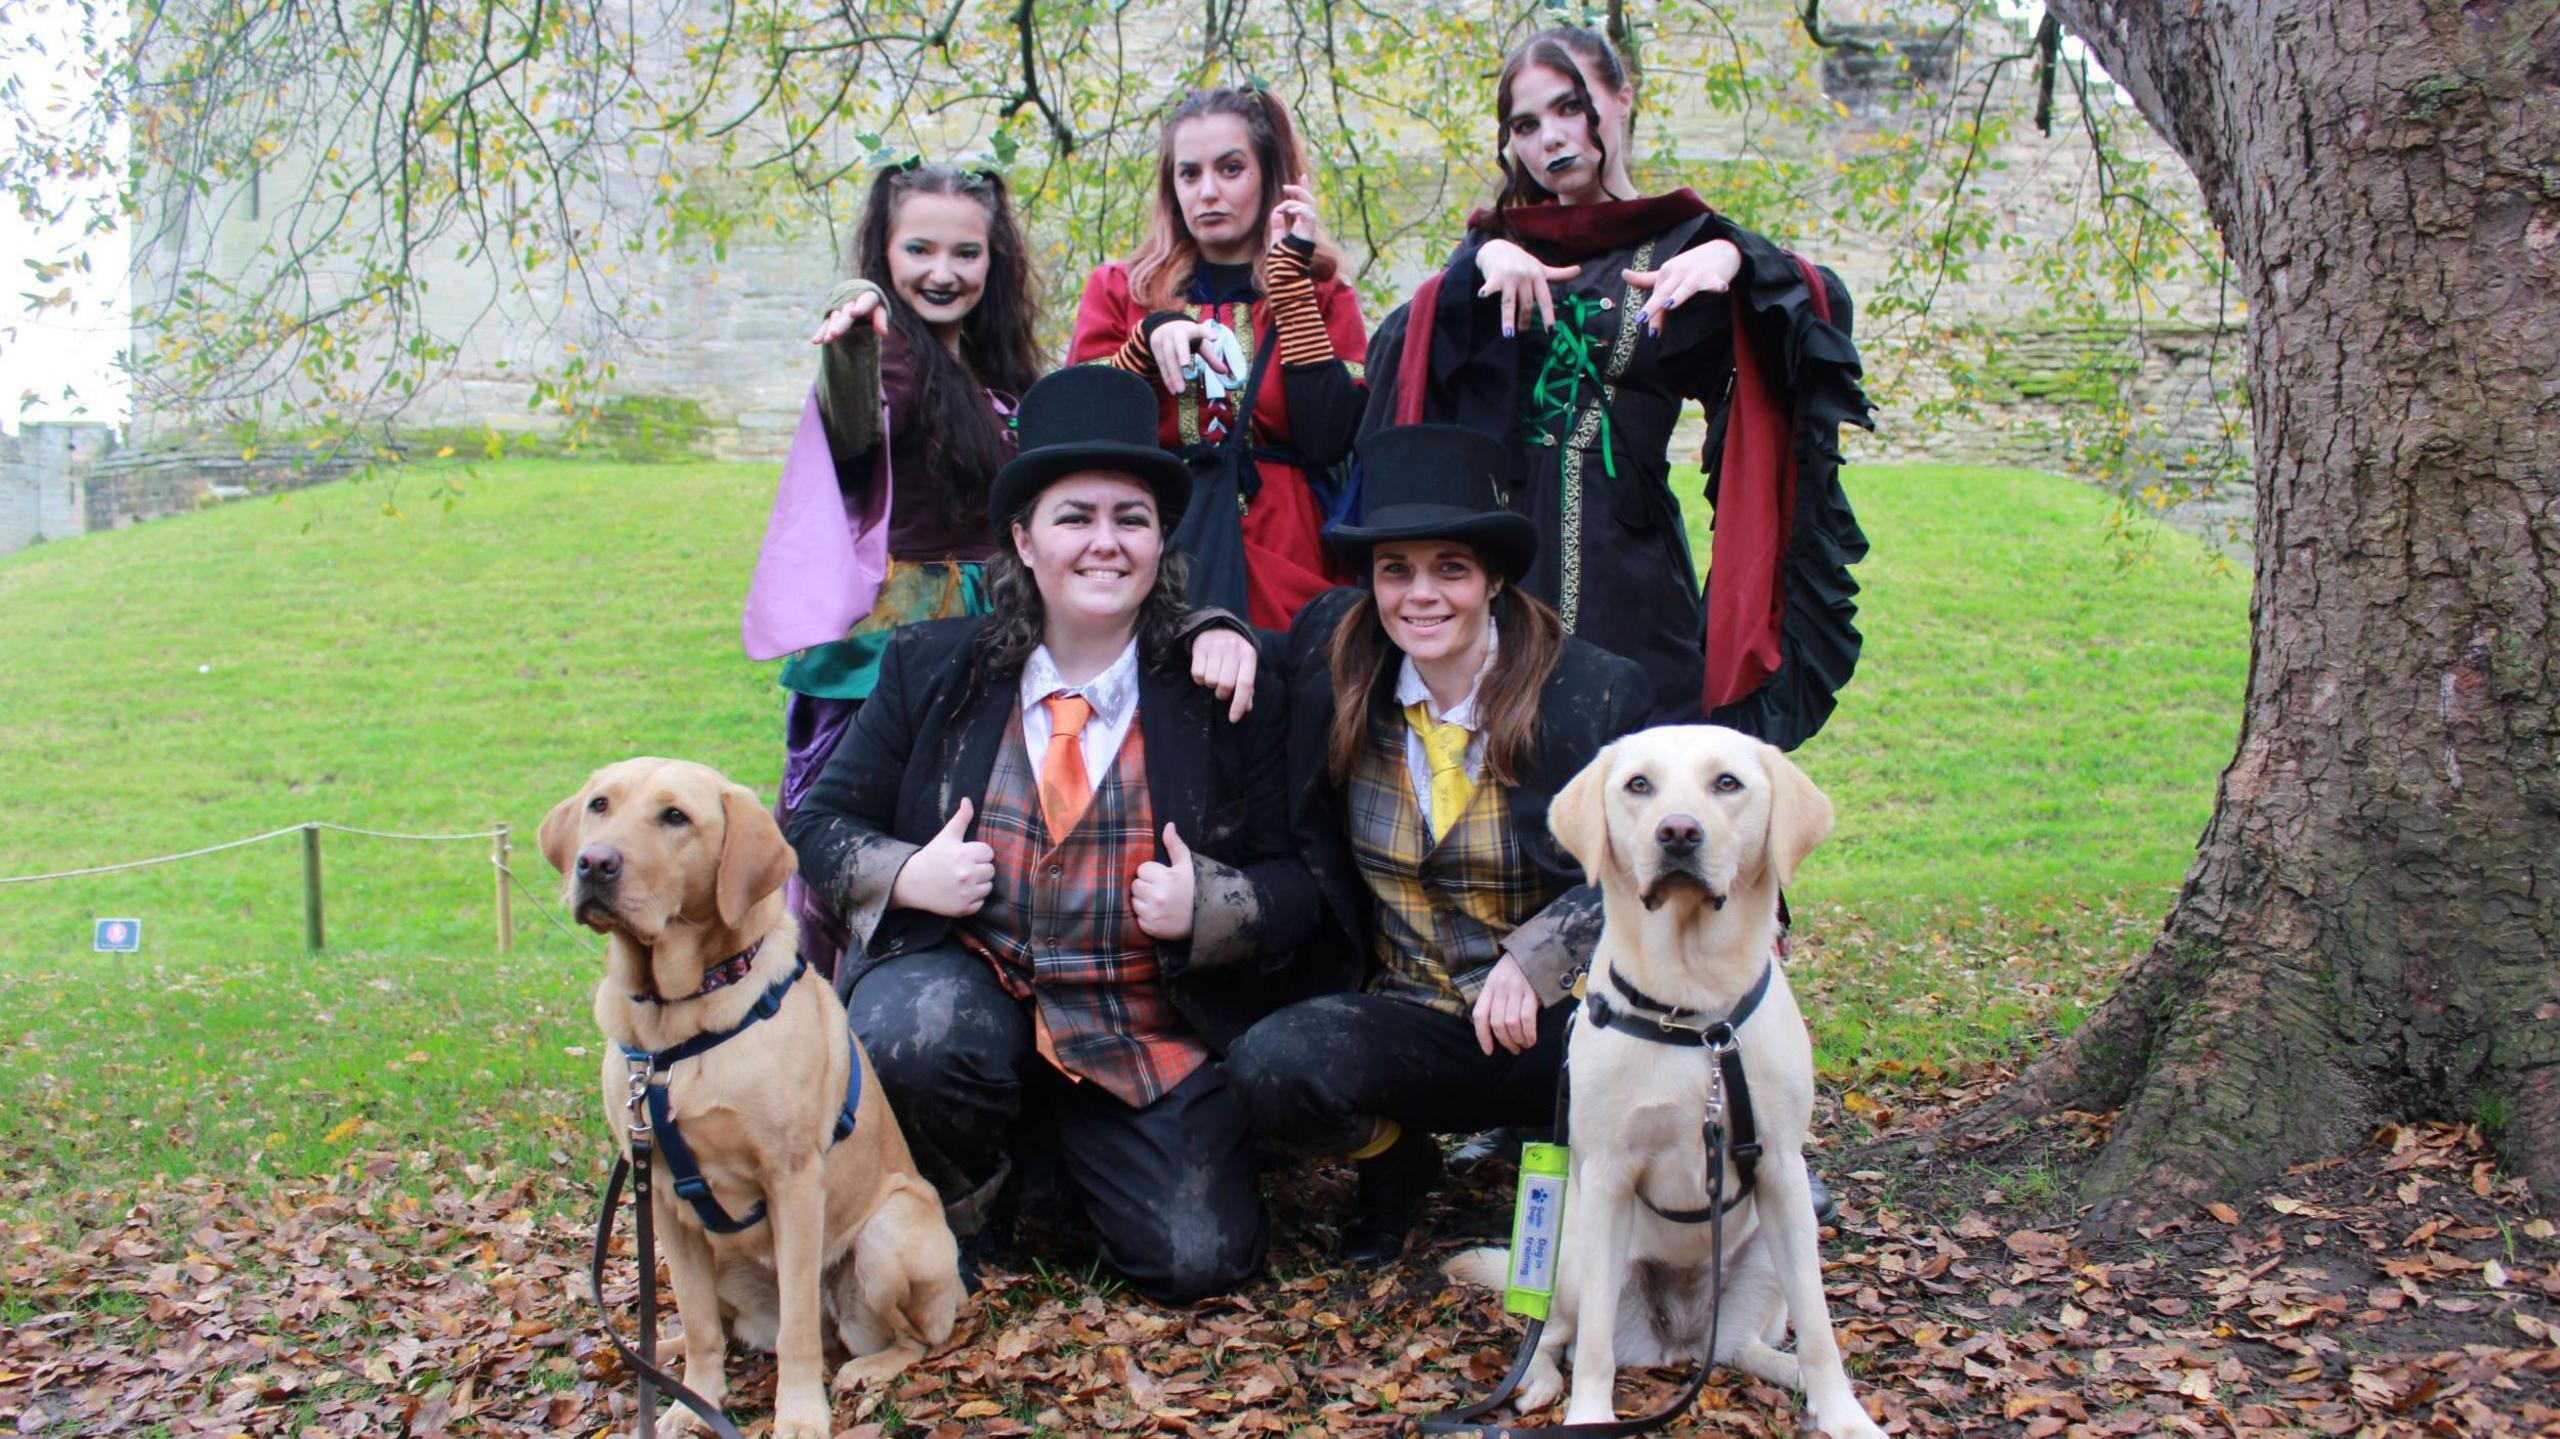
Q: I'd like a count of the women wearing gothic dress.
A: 3